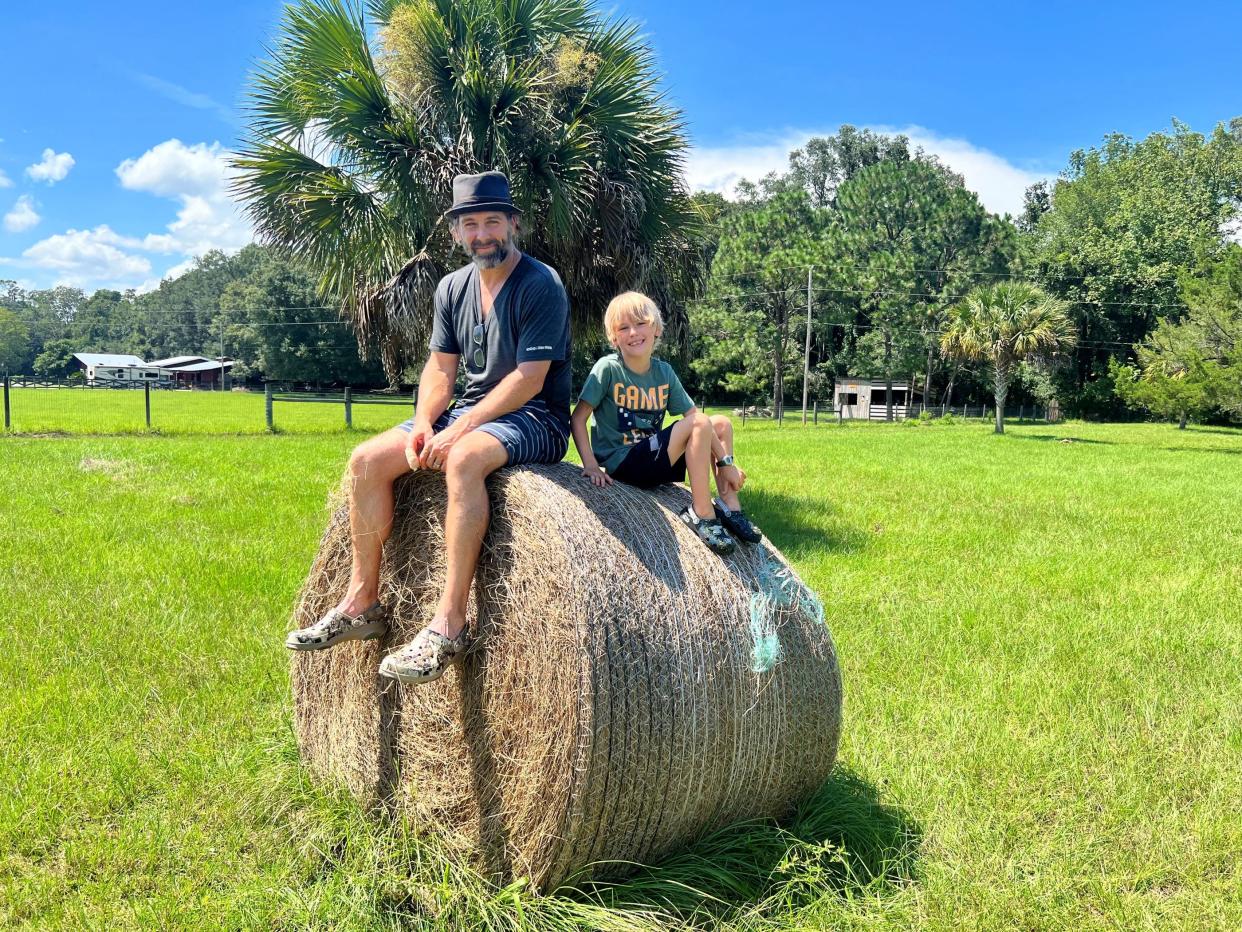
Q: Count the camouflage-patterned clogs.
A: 4